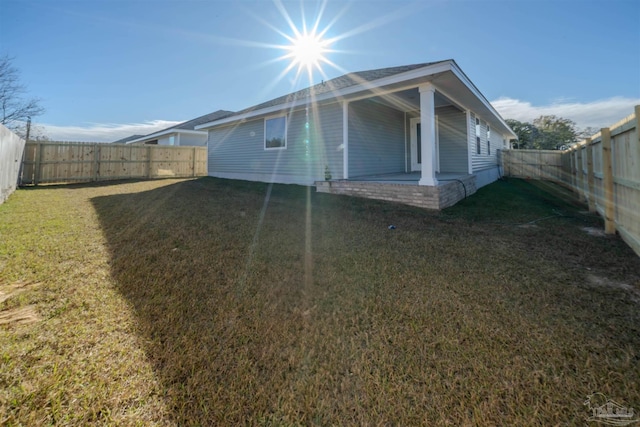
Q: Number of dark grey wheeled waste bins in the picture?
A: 0